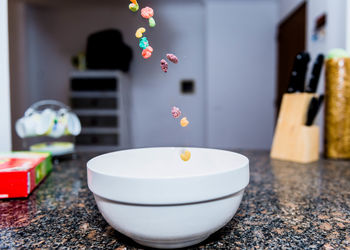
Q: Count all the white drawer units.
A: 1